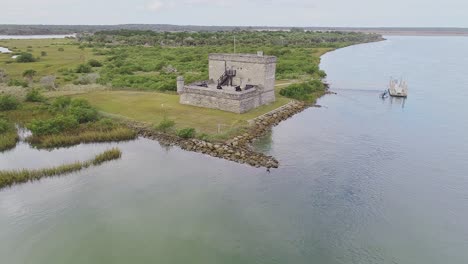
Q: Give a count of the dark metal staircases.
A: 1